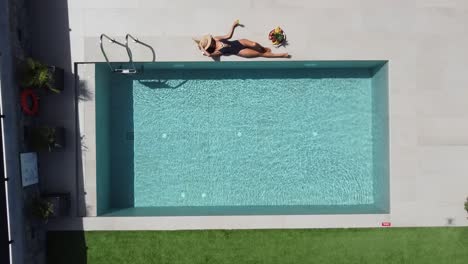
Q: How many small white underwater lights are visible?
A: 5